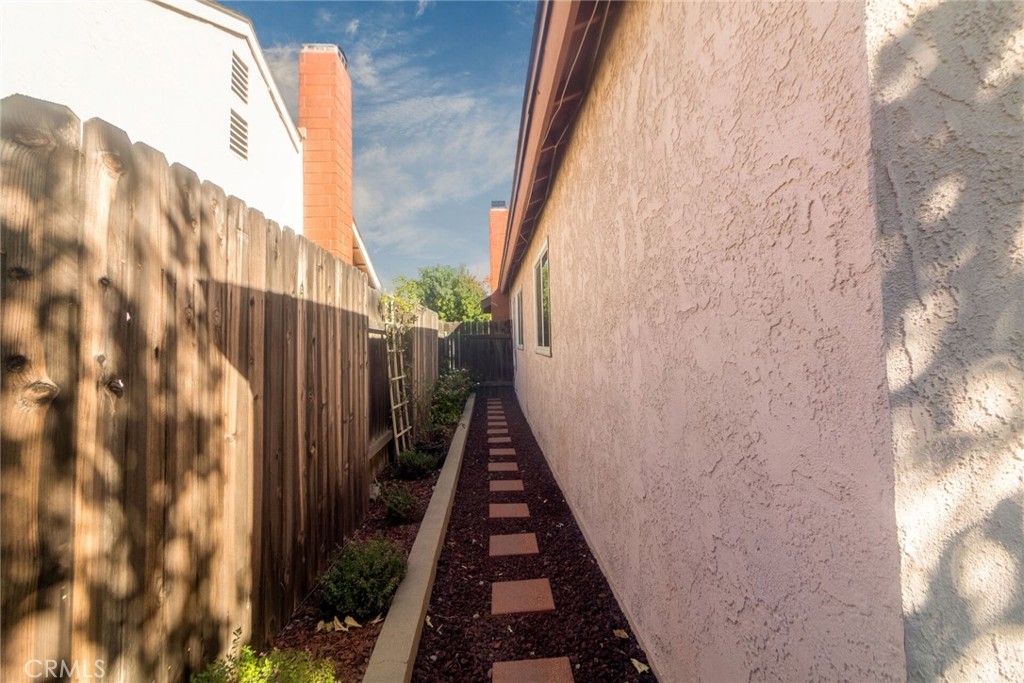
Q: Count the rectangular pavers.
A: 15